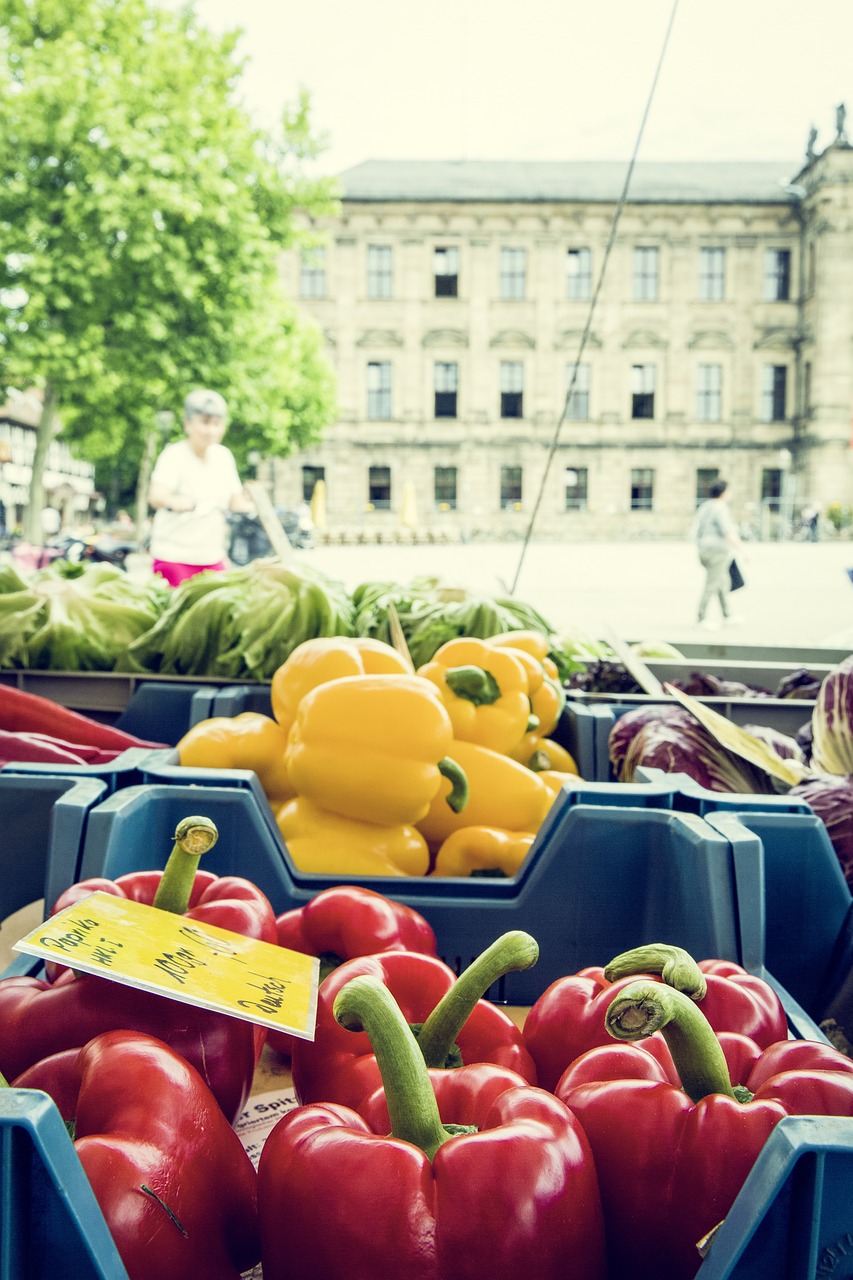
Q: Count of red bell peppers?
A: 8